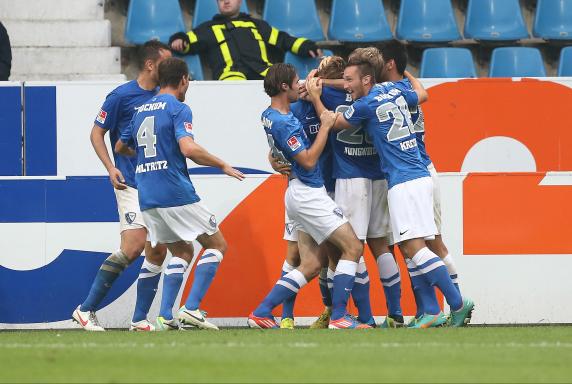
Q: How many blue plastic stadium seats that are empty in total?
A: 12